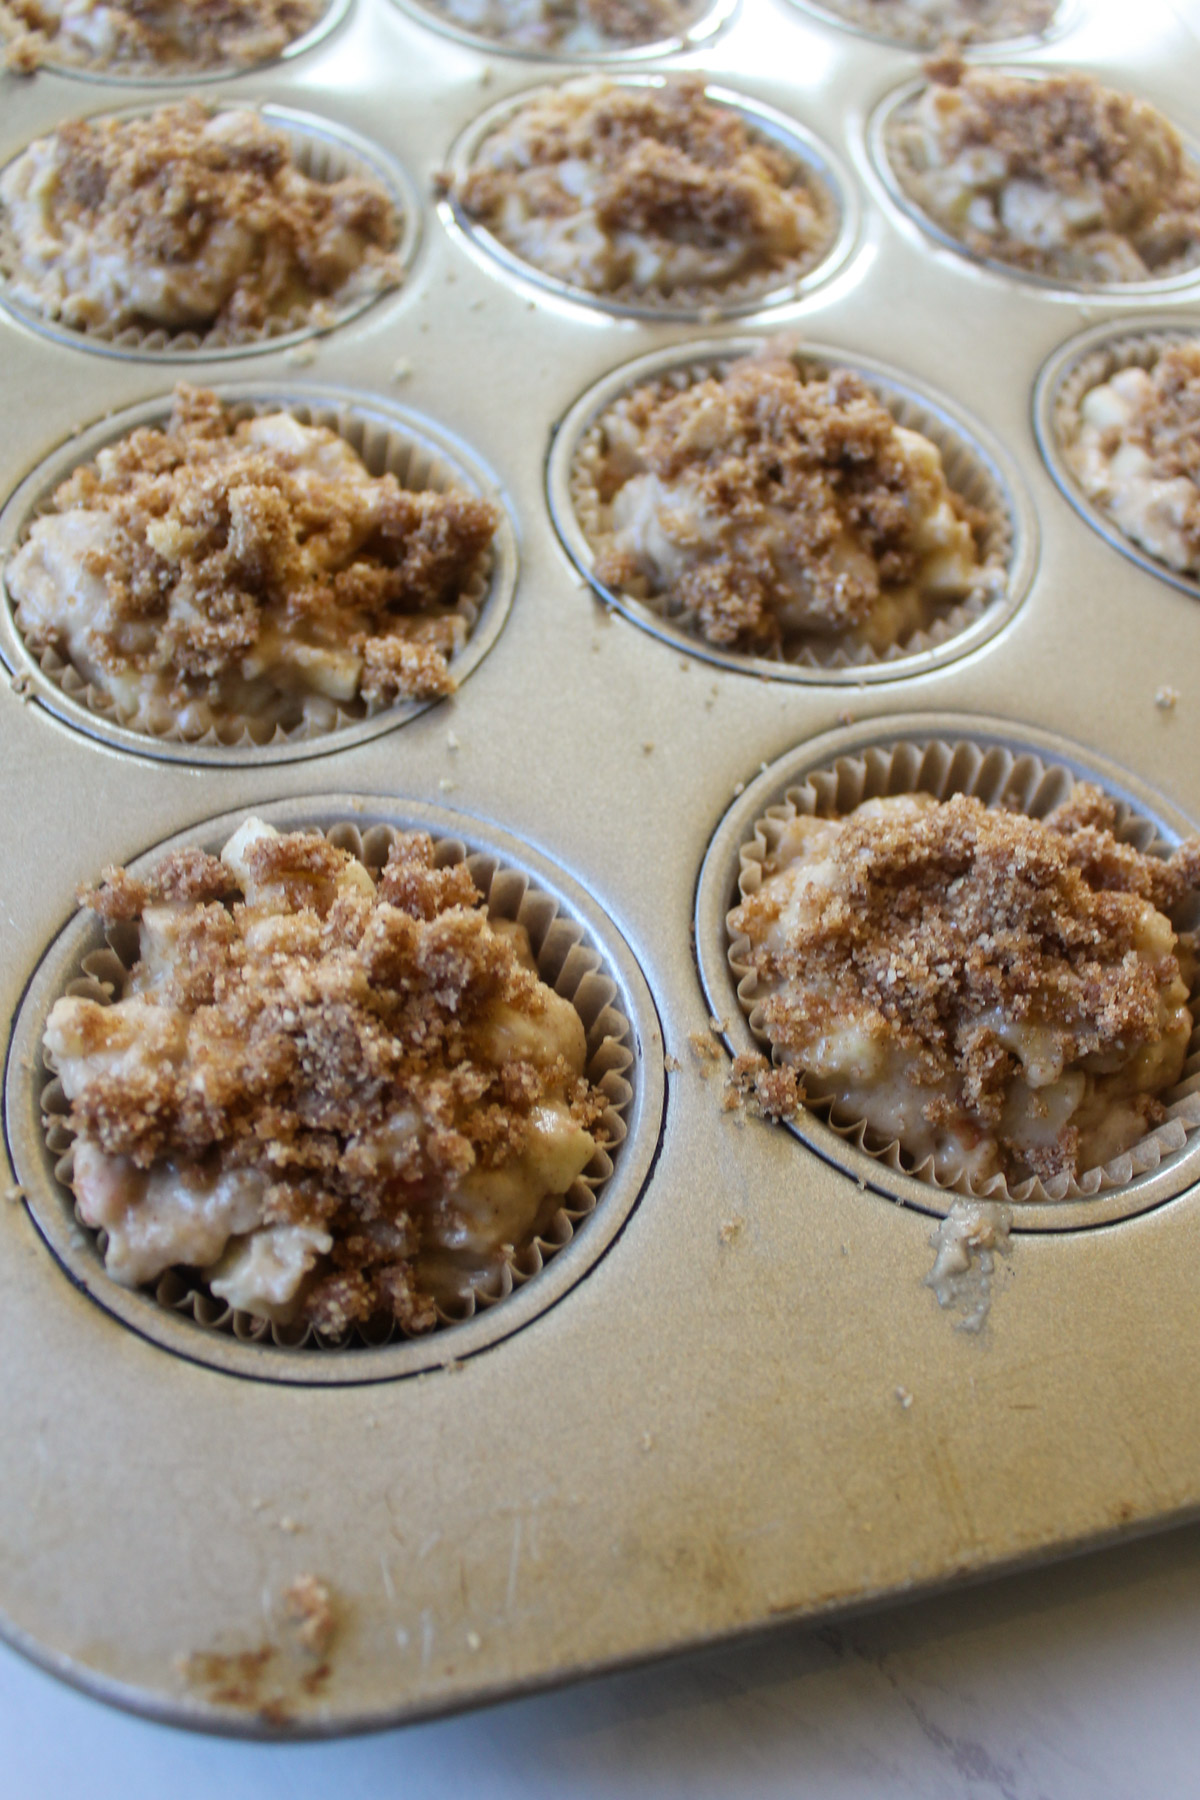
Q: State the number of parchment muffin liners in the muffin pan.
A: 11